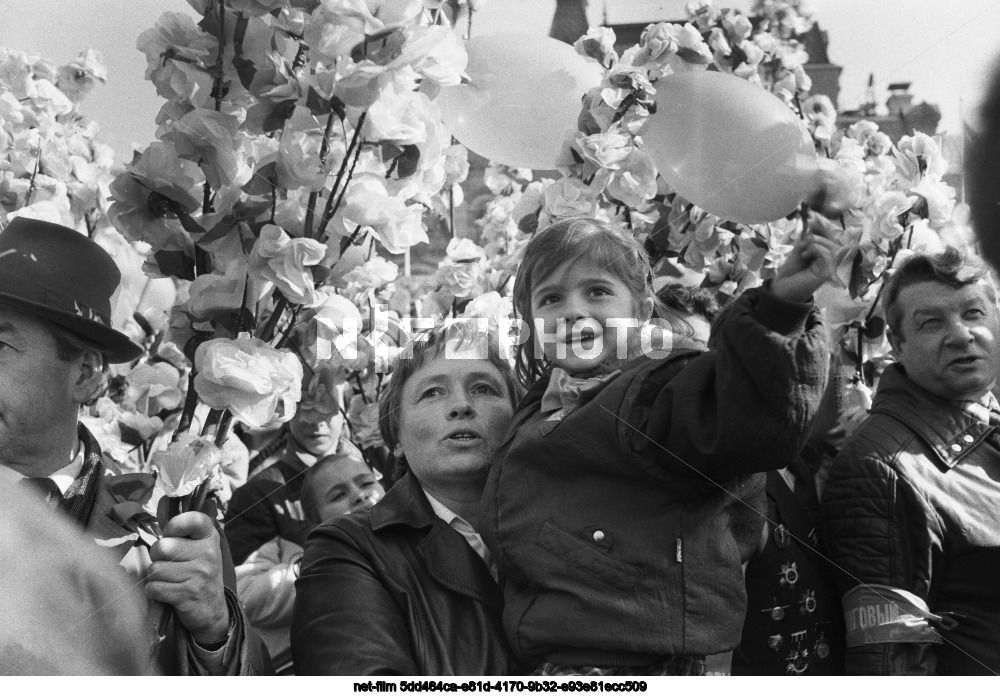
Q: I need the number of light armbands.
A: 1